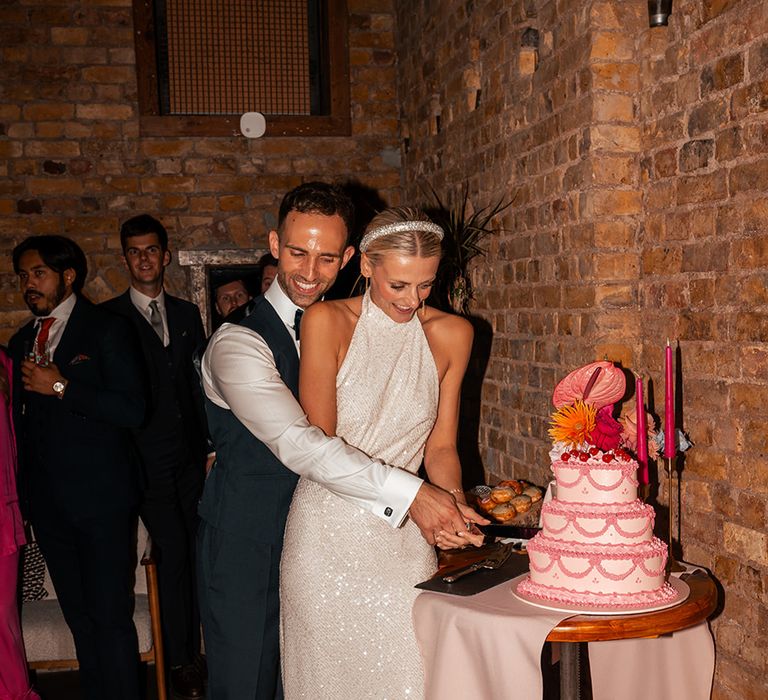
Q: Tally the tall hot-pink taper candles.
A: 2